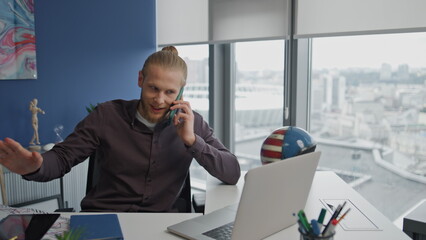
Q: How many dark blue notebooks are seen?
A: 1